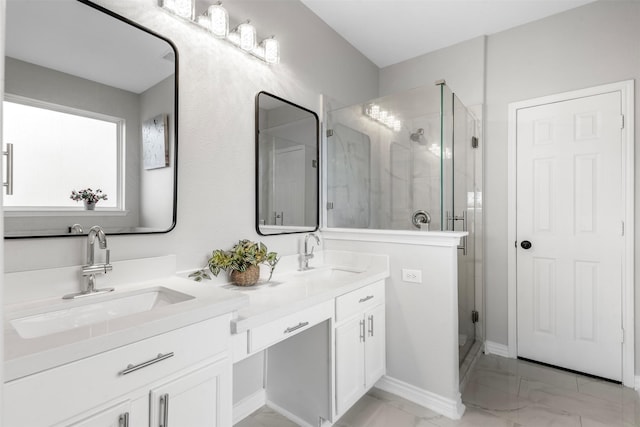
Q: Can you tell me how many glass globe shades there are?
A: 4